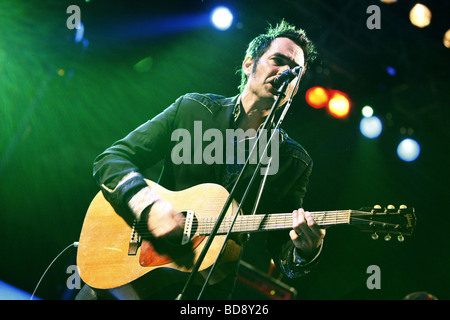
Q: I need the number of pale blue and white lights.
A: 4